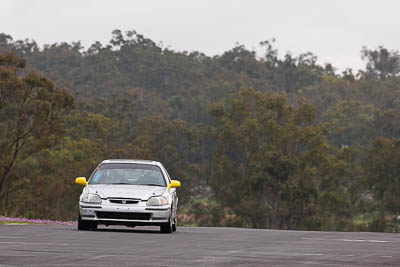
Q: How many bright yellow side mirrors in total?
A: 2